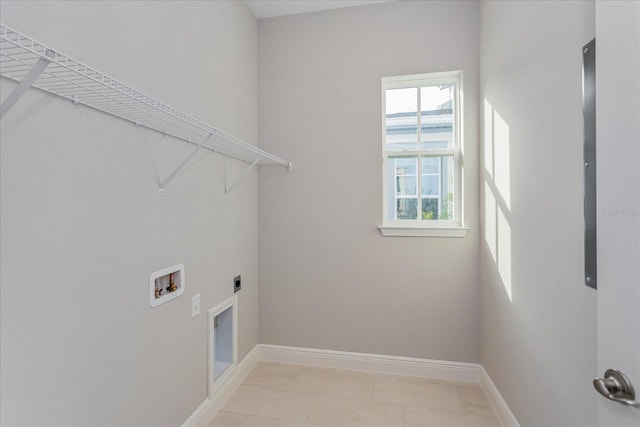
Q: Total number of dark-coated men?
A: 0